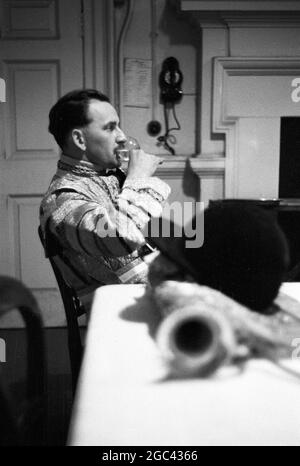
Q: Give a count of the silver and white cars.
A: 0